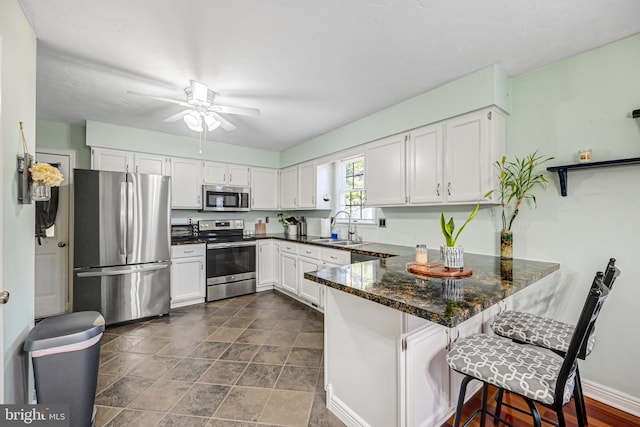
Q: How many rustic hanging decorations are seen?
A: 1